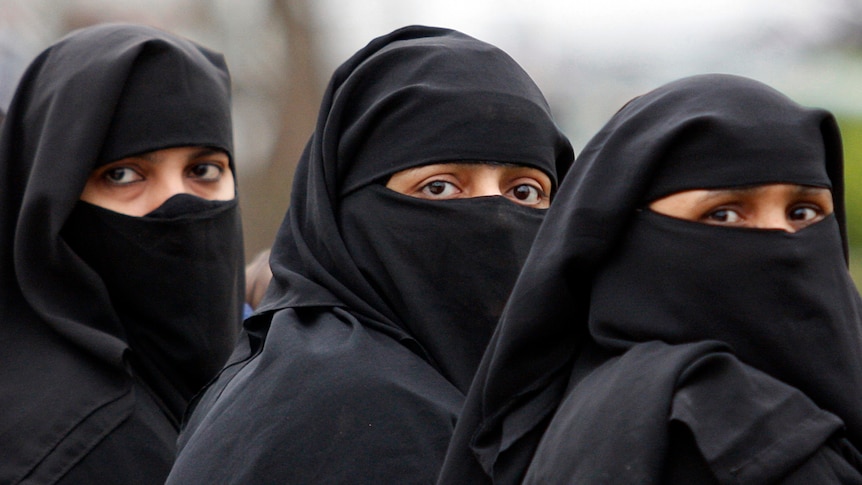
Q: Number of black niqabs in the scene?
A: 3